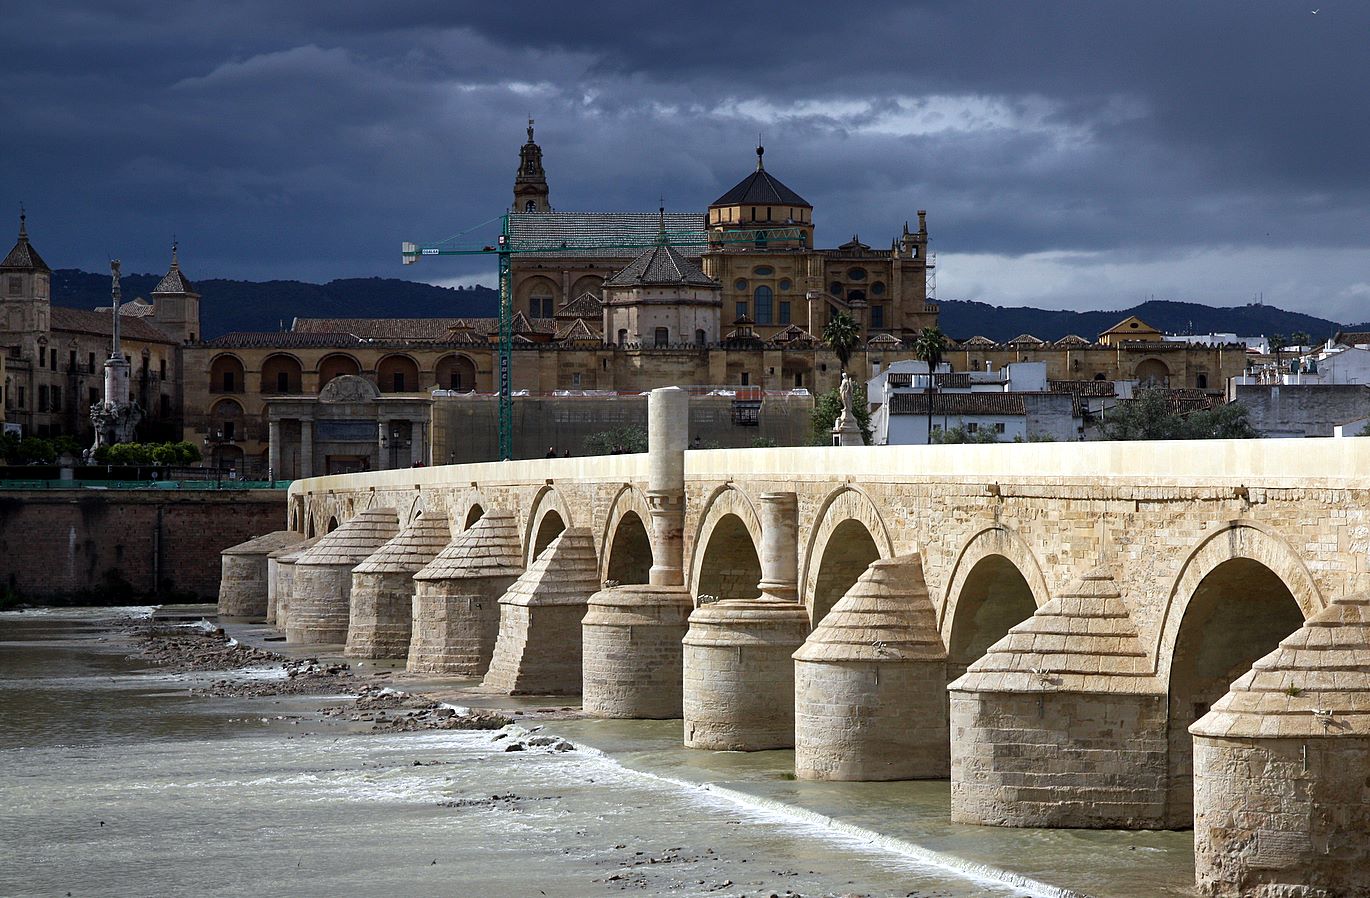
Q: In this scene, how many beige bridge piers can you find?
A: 12